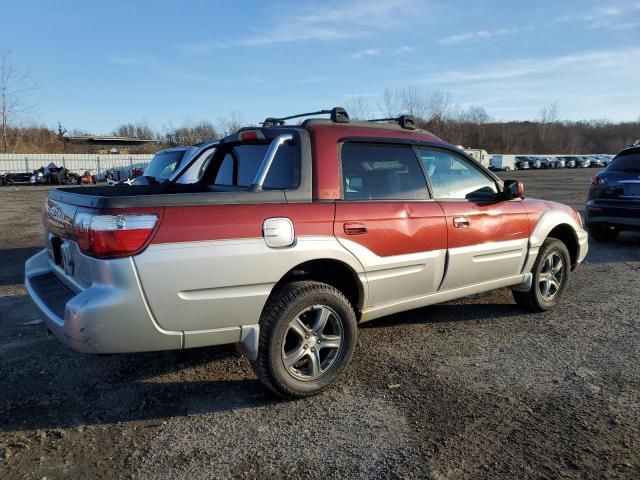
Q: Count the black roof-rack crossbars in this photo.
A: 2